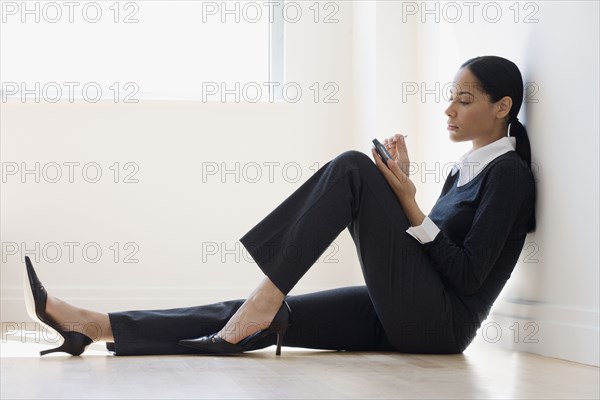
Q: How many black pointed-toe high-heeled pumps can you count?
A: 2